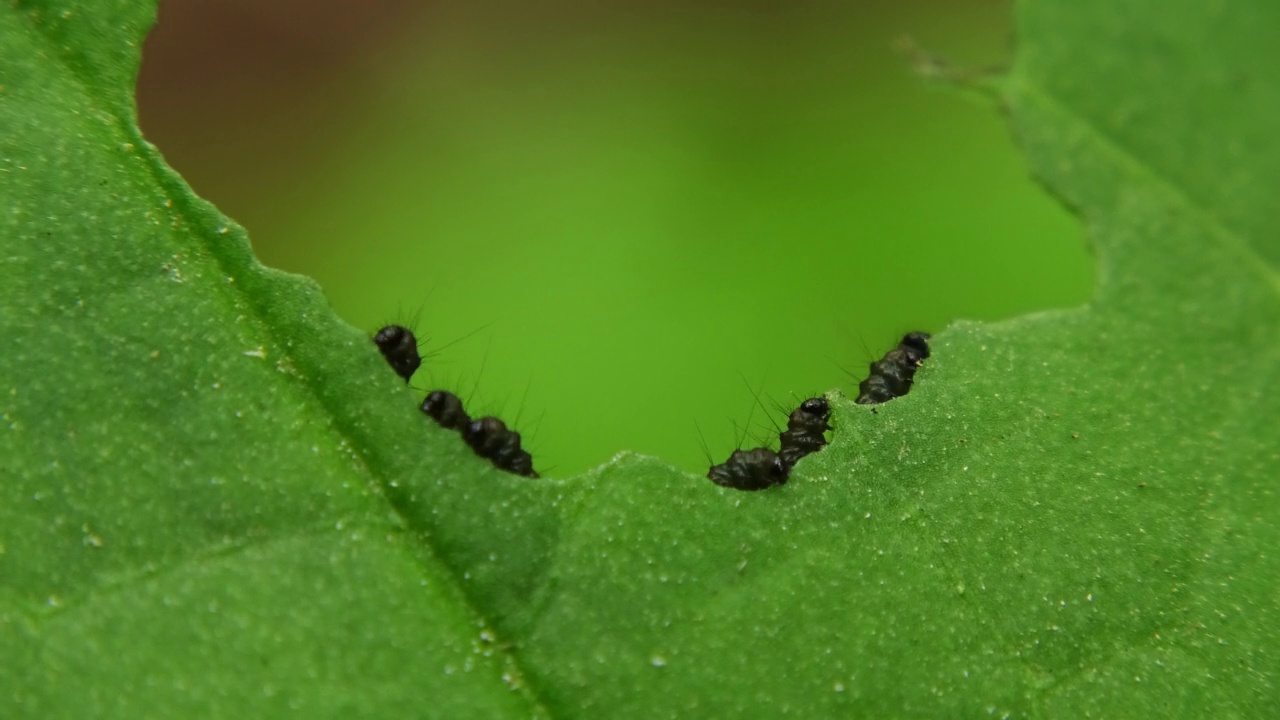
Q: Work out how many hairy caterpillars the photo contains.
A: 6